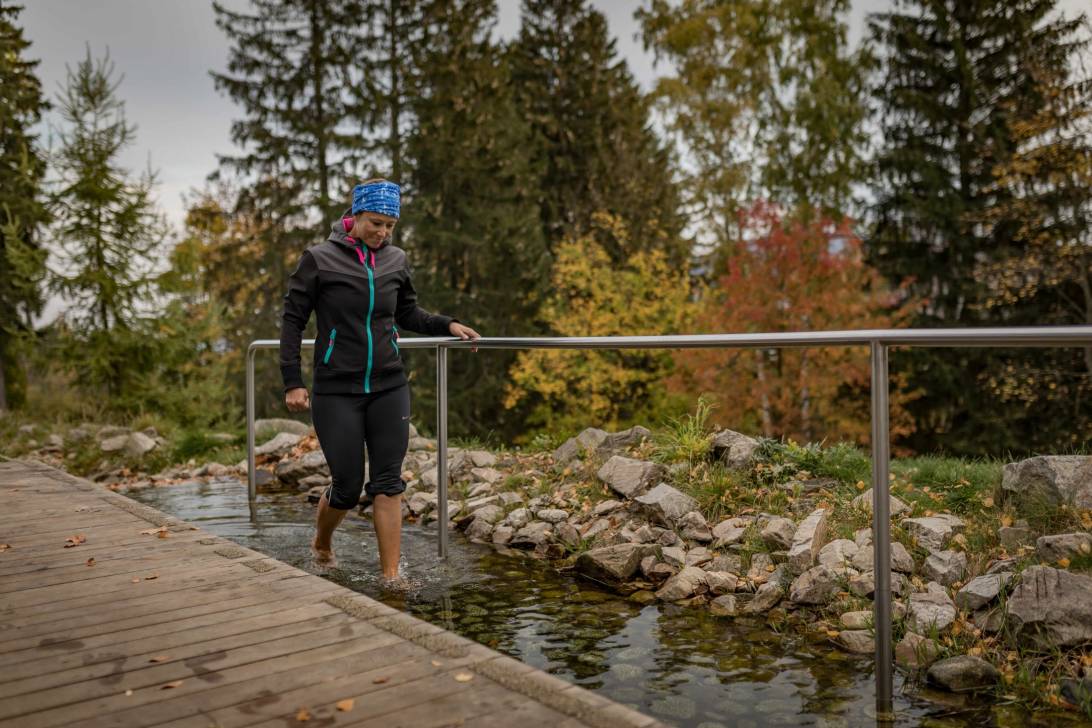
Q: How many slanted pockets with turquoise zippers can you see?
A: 2